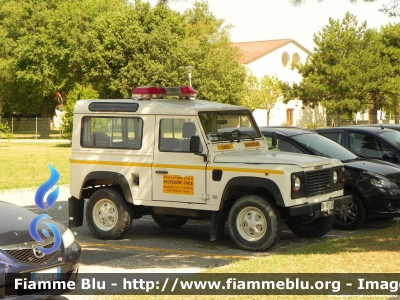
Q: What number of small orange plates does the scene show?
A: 2